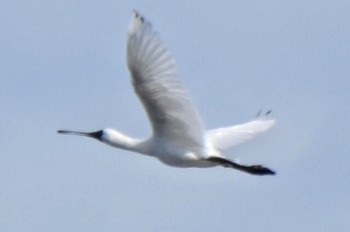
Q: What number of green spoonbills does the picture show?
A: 0